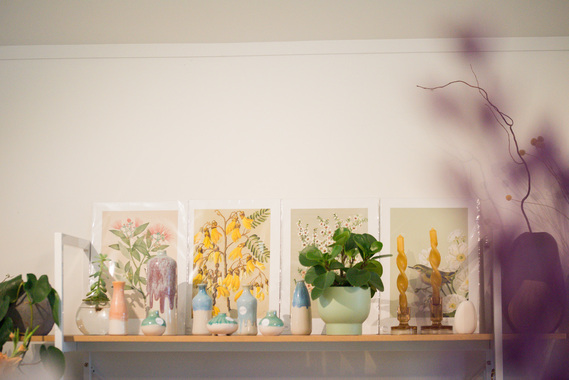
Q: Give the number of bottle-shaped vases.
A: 5